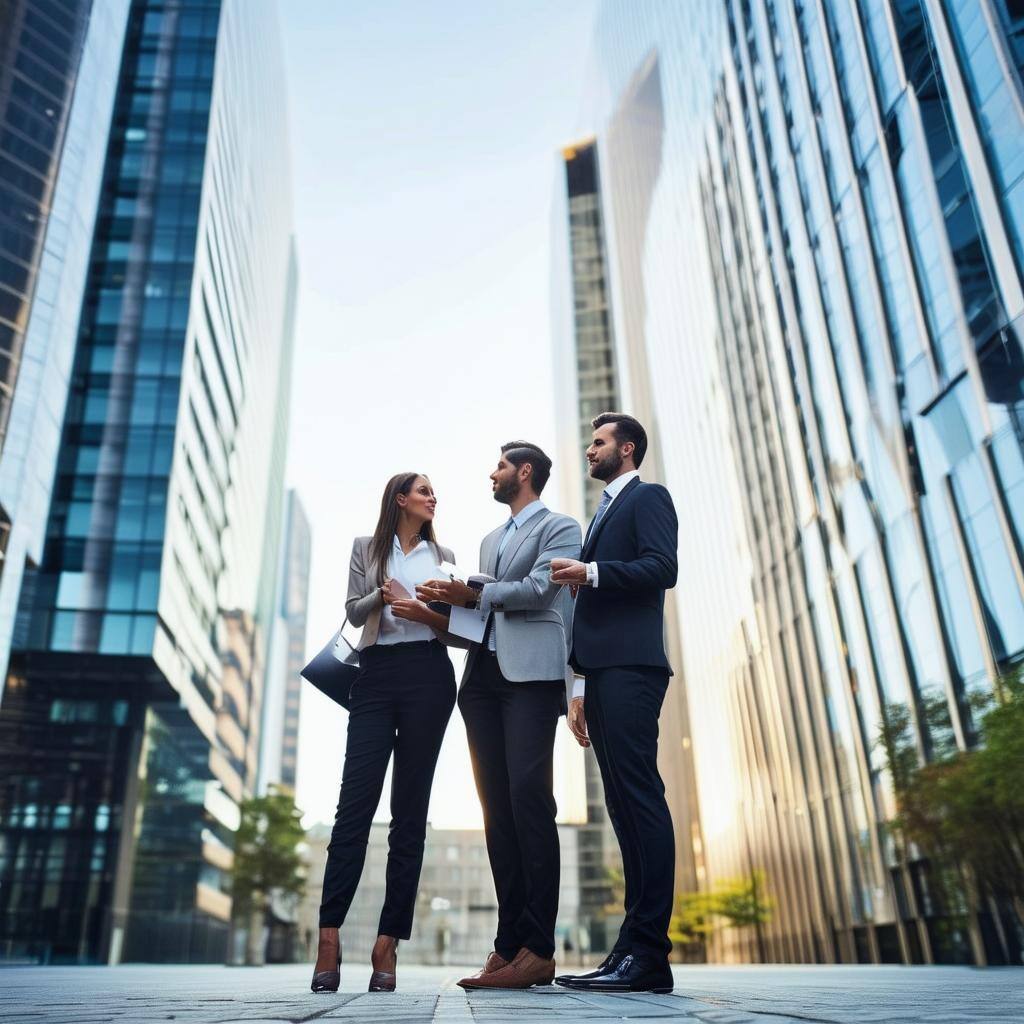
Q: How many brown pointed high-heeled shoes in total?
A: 2